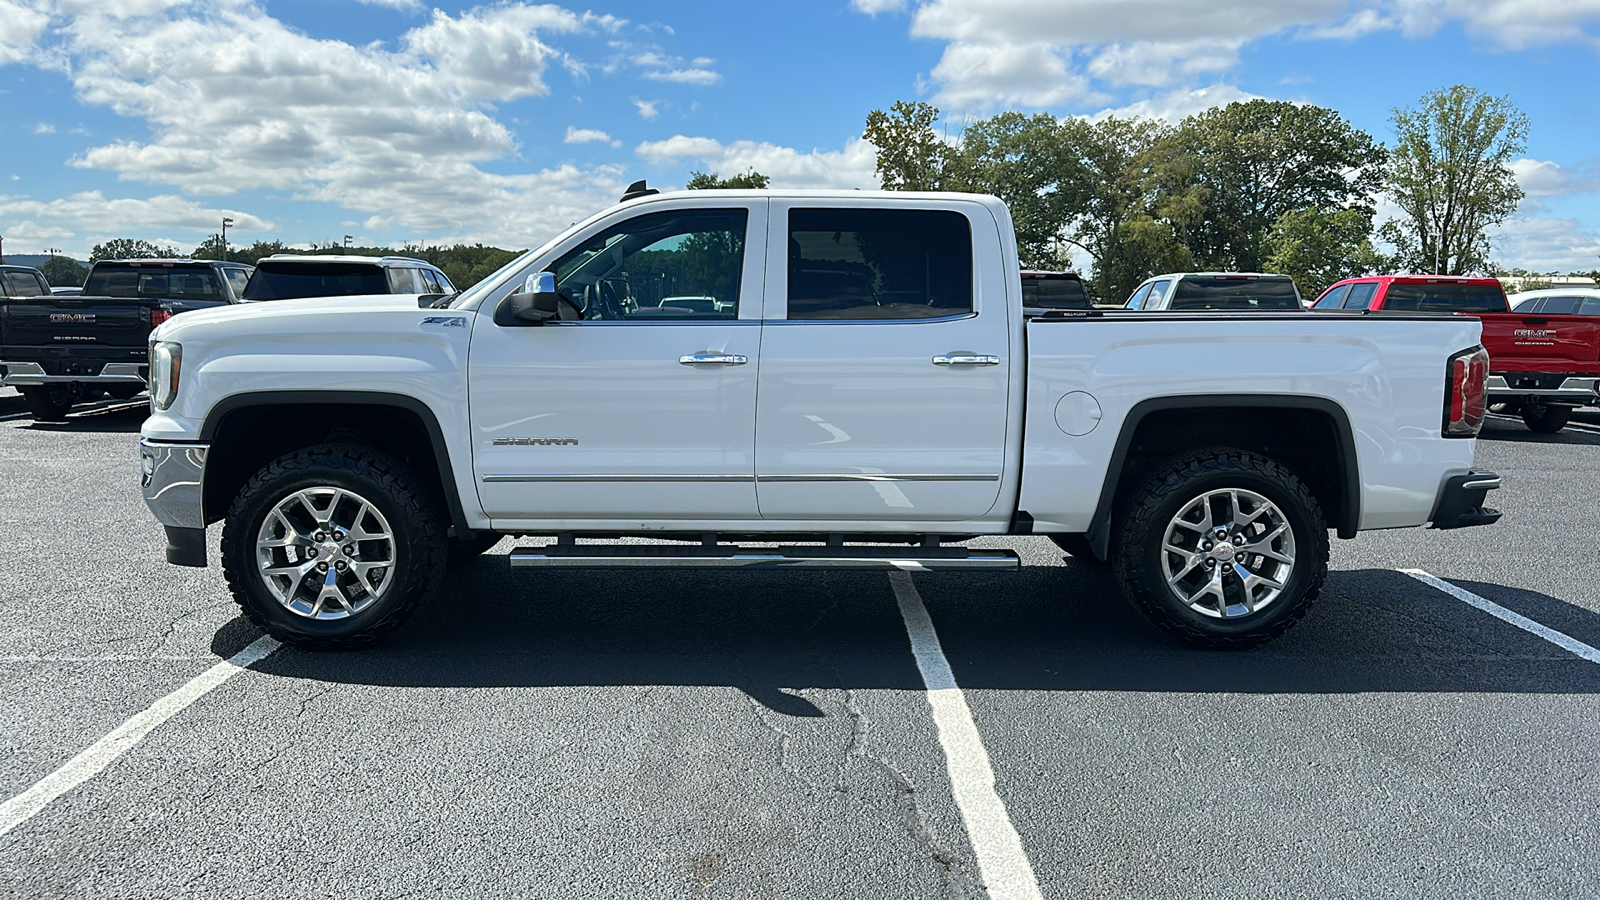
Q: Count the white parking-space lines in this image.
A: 3